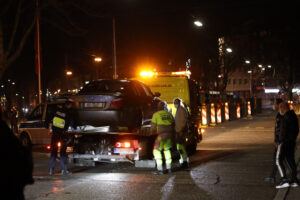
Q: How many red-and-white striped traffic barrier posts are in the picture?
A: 6